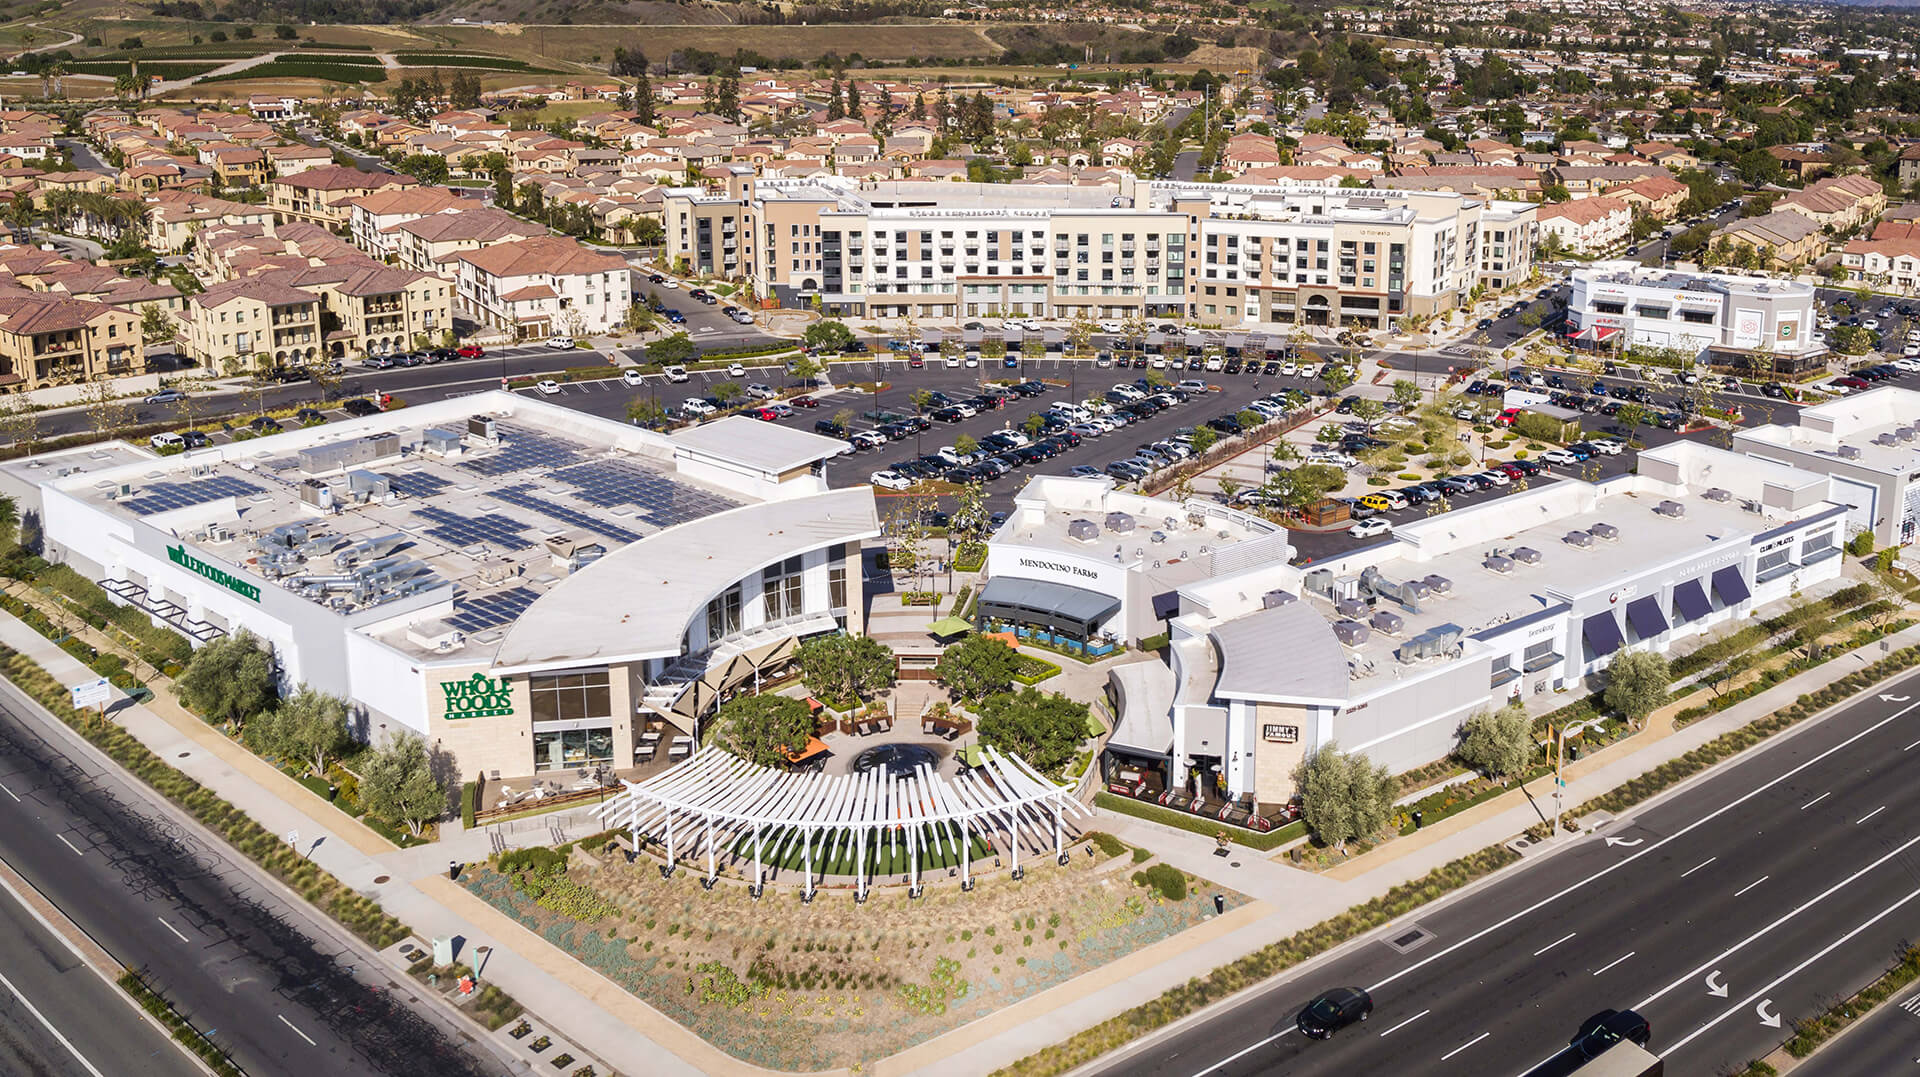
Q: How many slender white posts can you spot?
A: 10